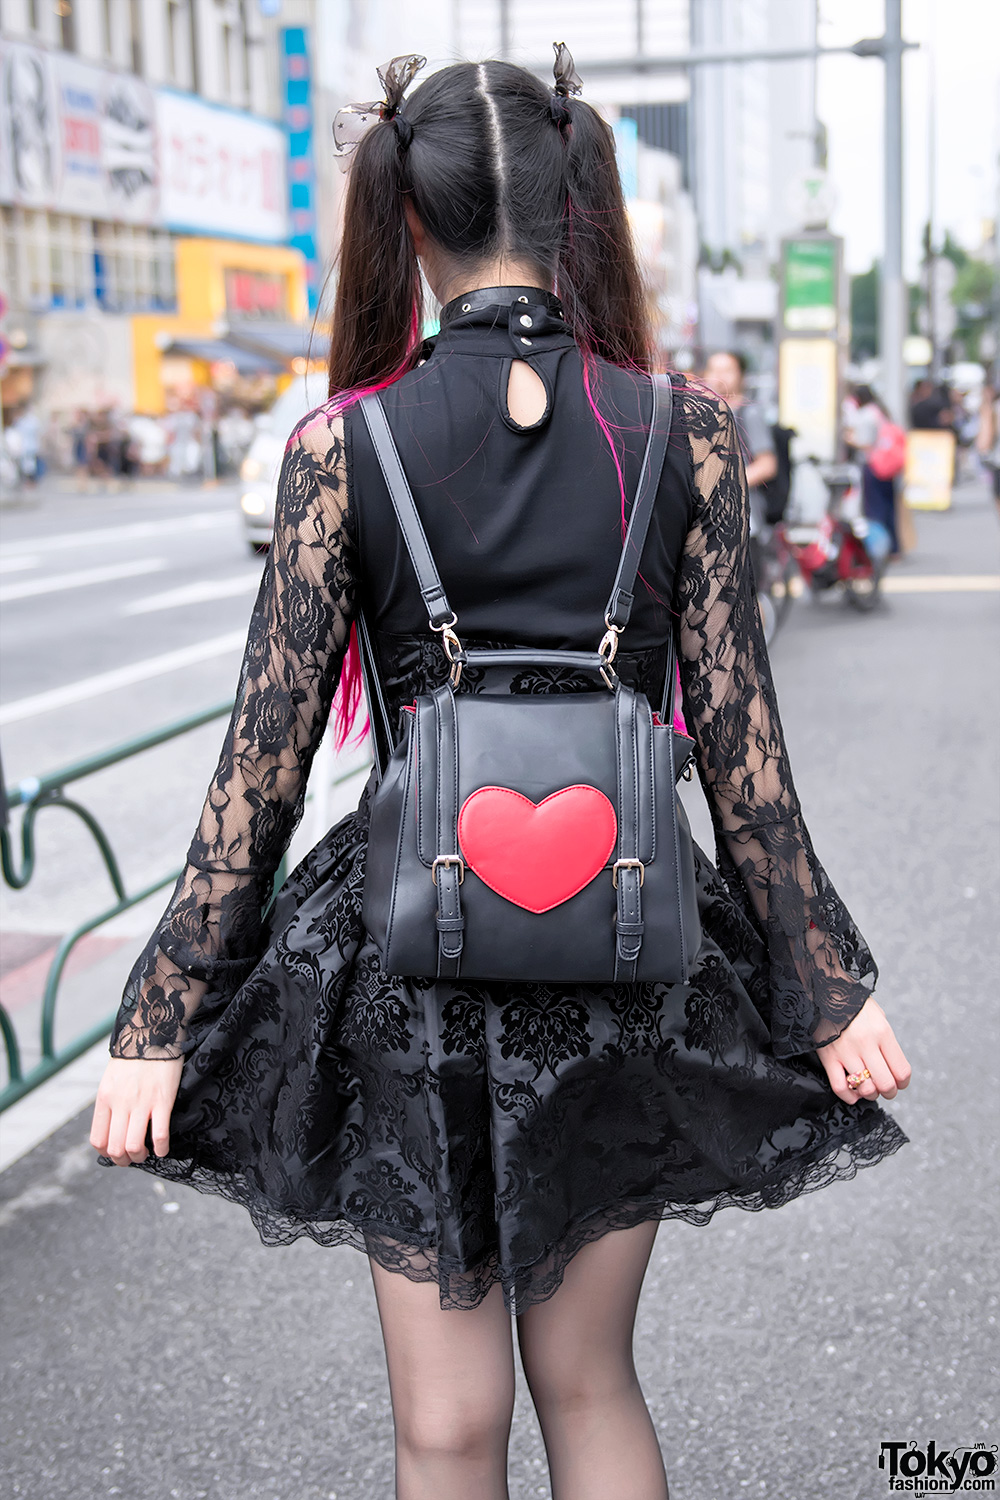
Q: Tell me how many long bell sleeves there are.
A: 2